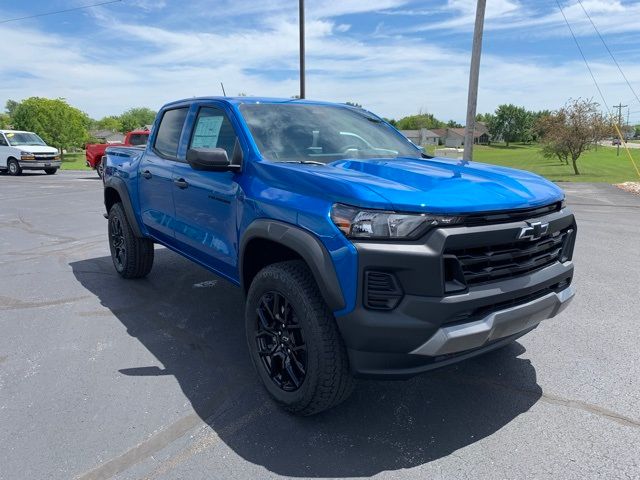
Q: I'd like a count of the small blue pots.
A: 0